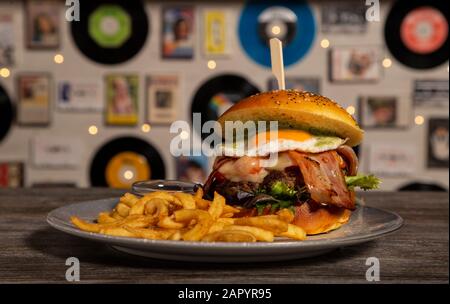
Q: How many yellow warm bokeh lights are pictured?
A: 12